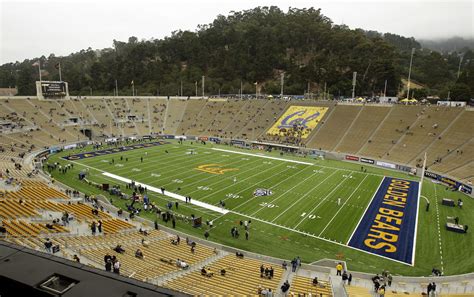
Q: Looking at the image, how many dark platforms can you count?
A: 2